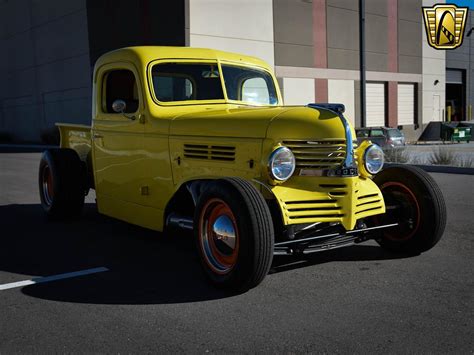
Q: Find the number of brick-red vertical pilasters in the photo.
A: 2